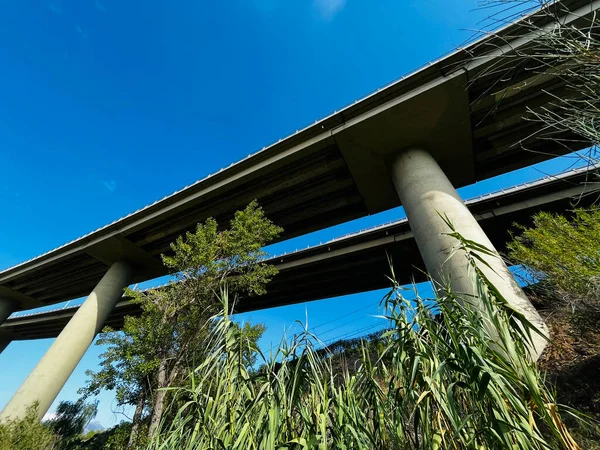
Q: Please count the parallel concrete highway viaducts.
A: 2